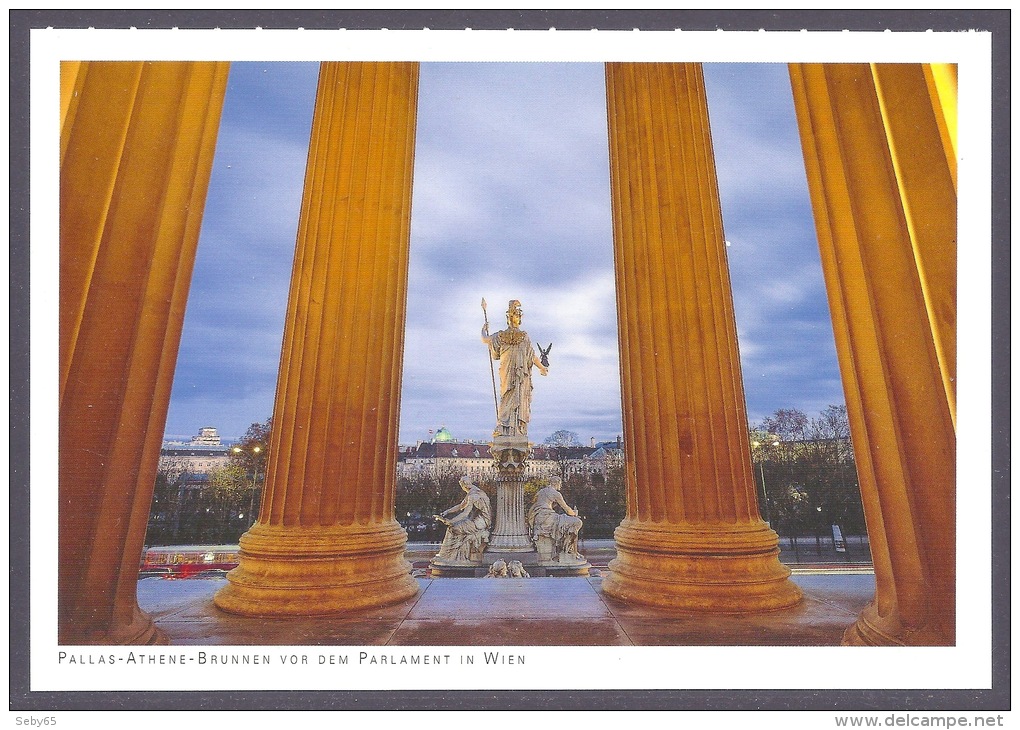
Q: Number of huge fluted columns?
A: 4